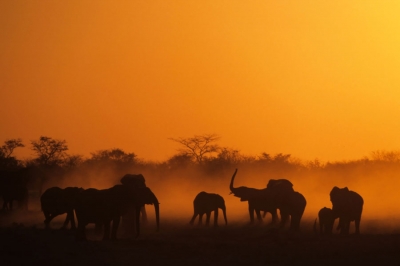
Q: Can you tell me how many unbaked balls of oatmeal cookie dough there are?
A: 0